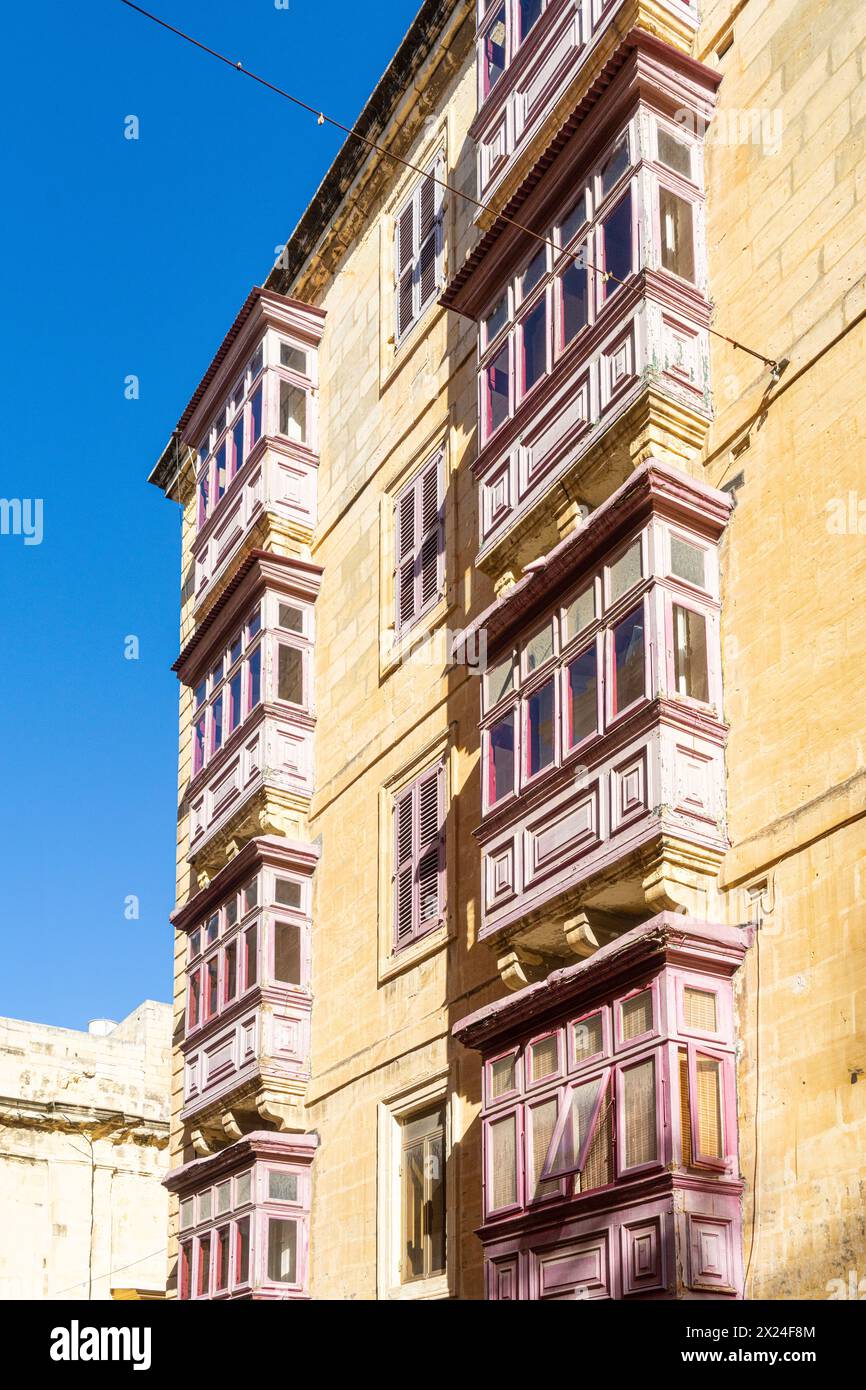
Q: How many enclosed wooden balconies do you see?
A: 8